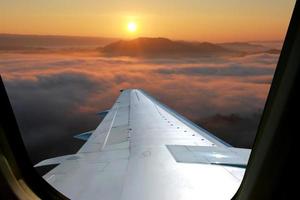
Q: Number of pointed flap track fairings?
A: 3